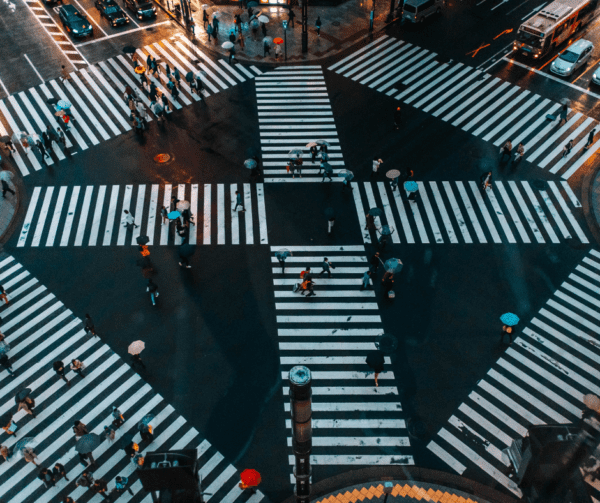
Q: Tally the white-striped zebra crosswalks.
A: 8